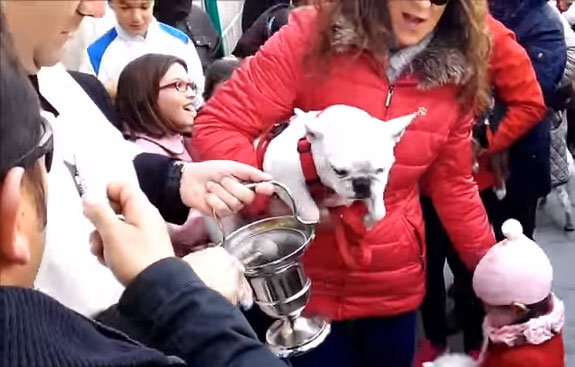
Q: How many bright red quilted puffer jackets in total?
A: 1